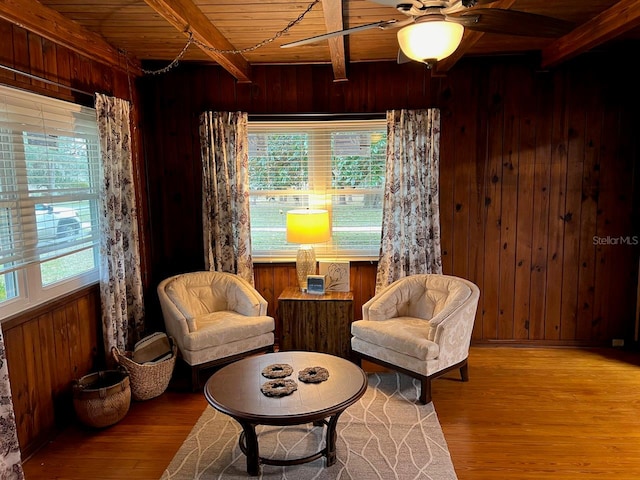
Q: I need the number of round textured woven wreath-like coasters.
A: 3